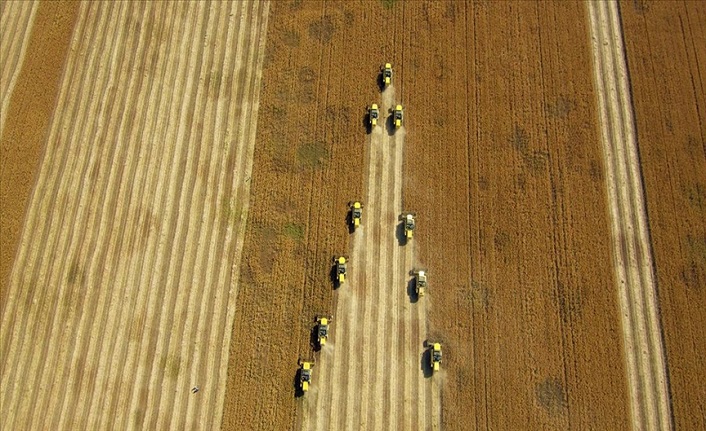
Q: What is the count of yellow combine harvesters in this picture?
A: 10